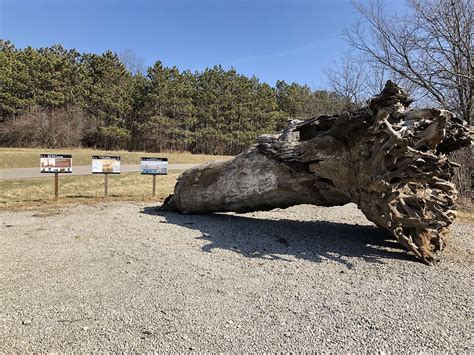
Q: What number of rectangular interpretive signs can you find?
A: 3